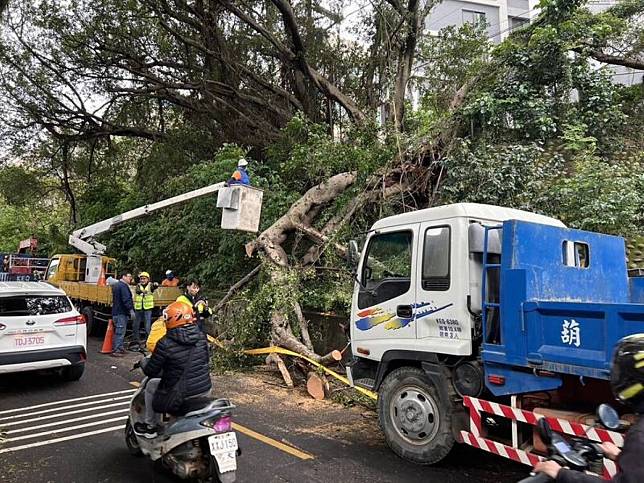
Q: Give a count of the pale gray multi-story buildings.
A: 1